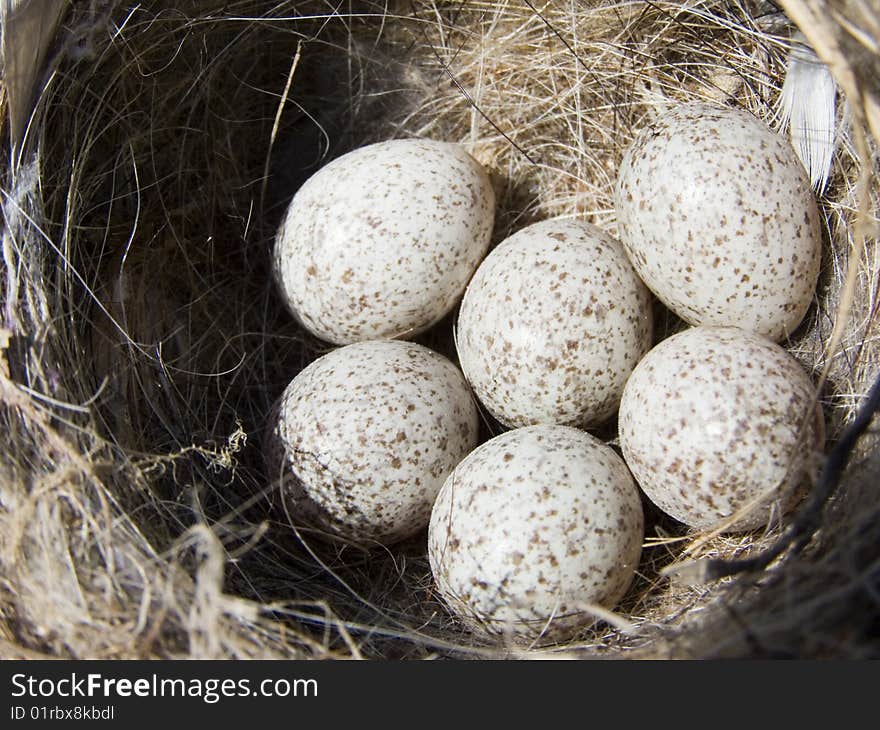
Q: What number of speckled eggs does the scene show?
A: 6